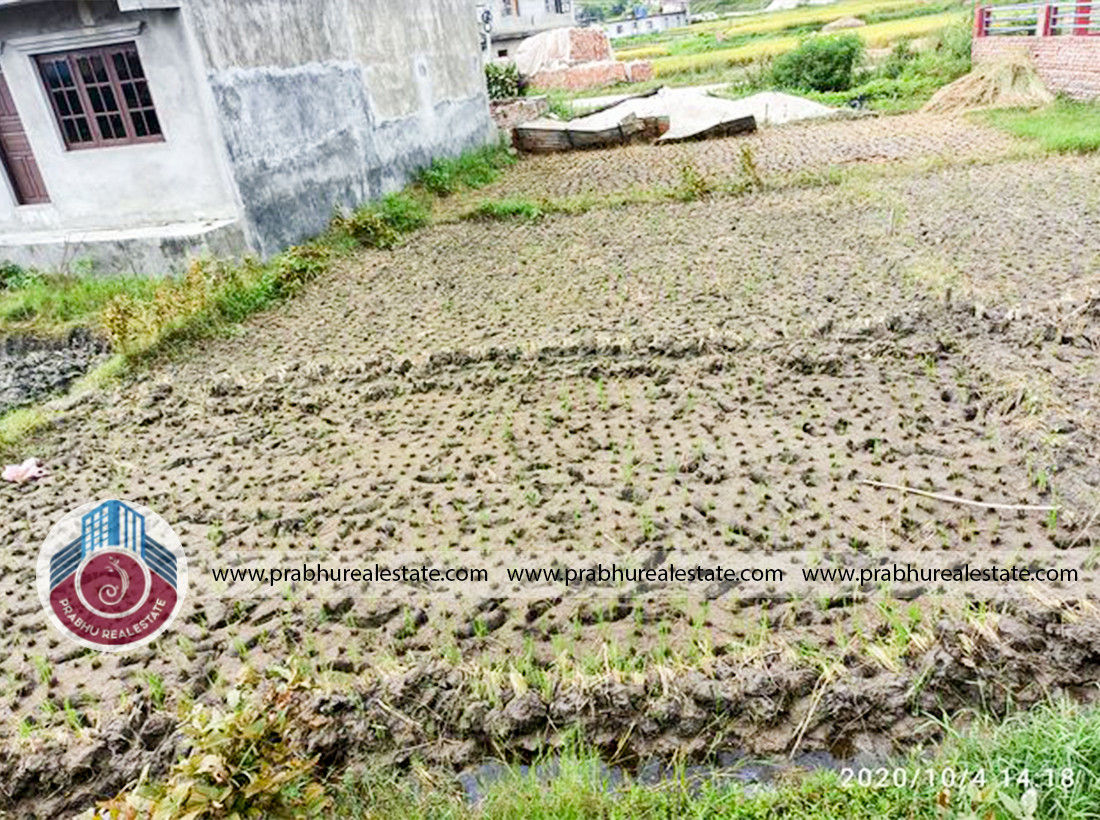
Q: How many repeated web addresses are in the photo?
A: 3